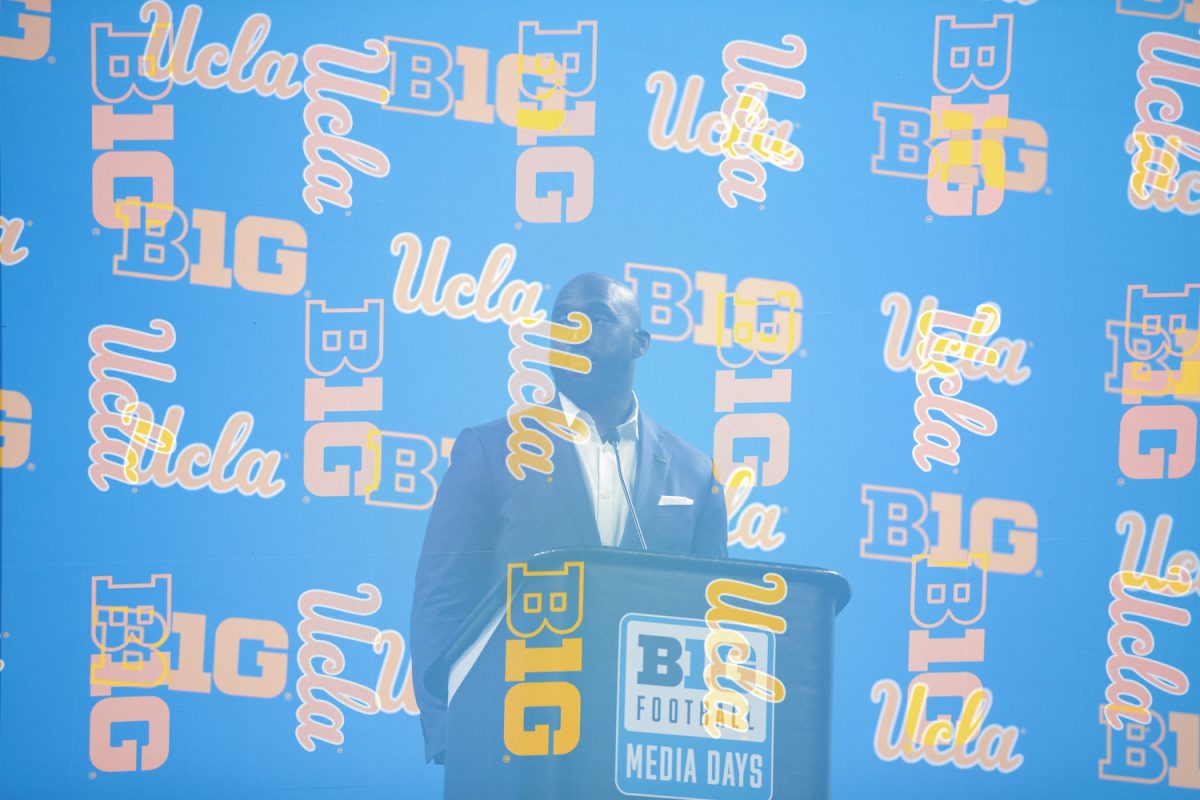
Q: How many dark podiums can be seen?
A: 1